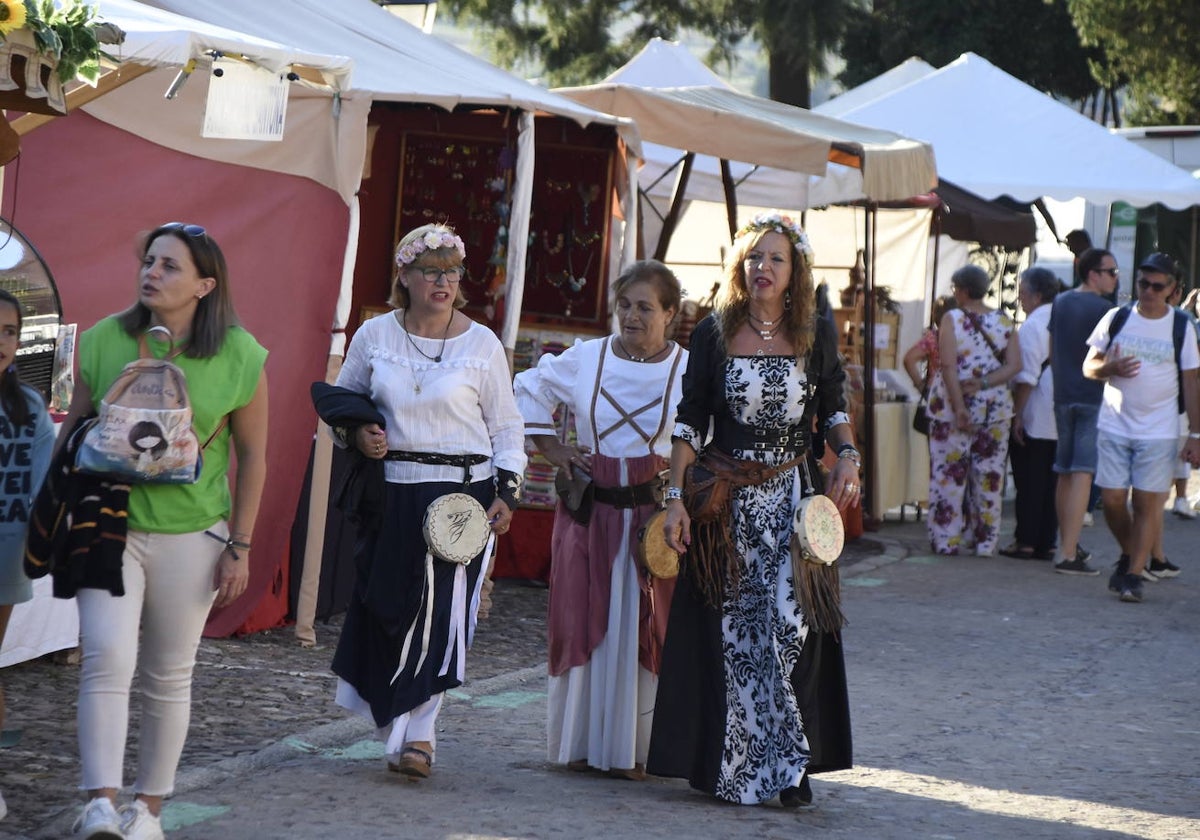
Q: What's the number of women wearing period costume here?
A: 3